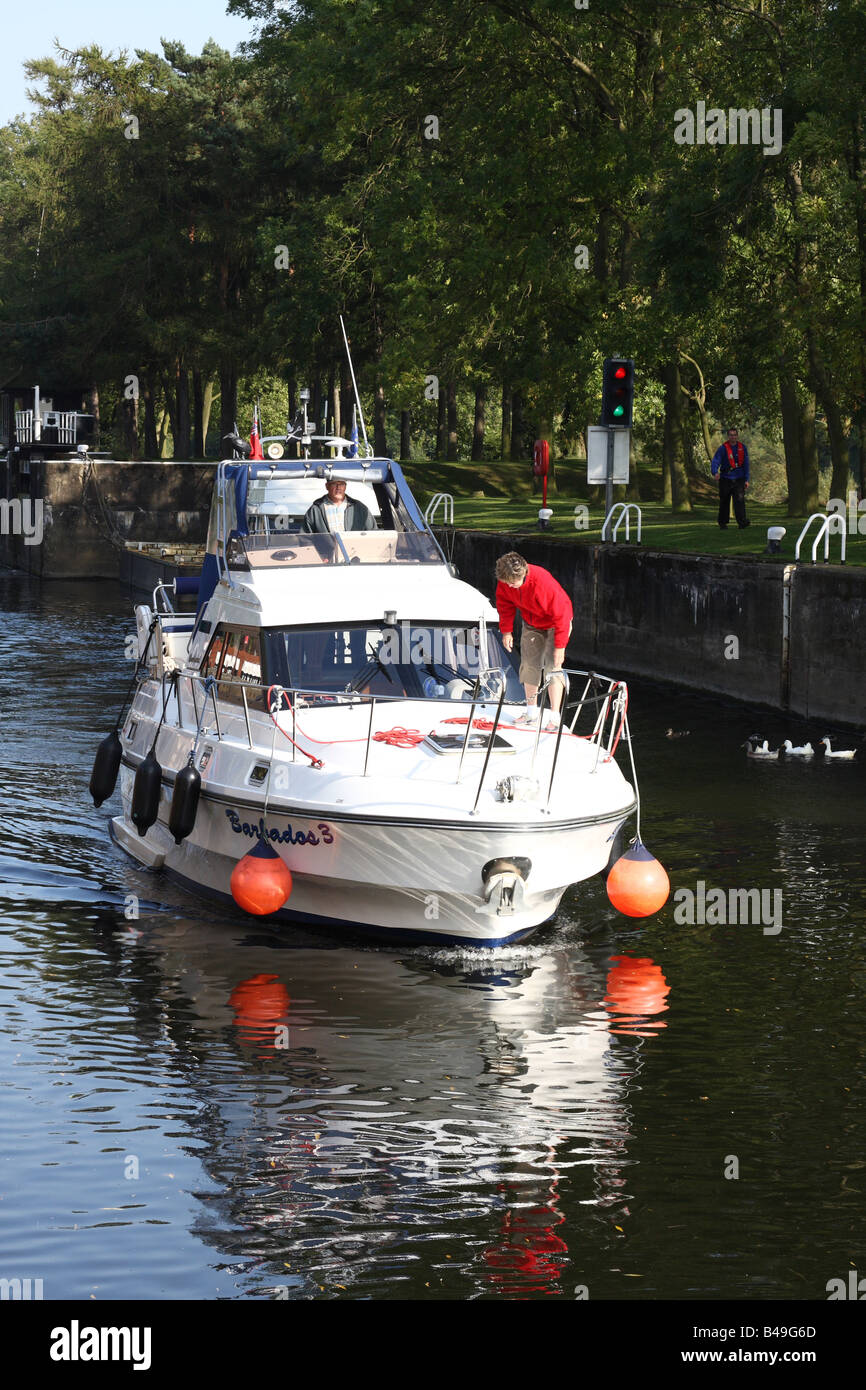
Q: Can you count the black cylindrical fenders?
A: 3